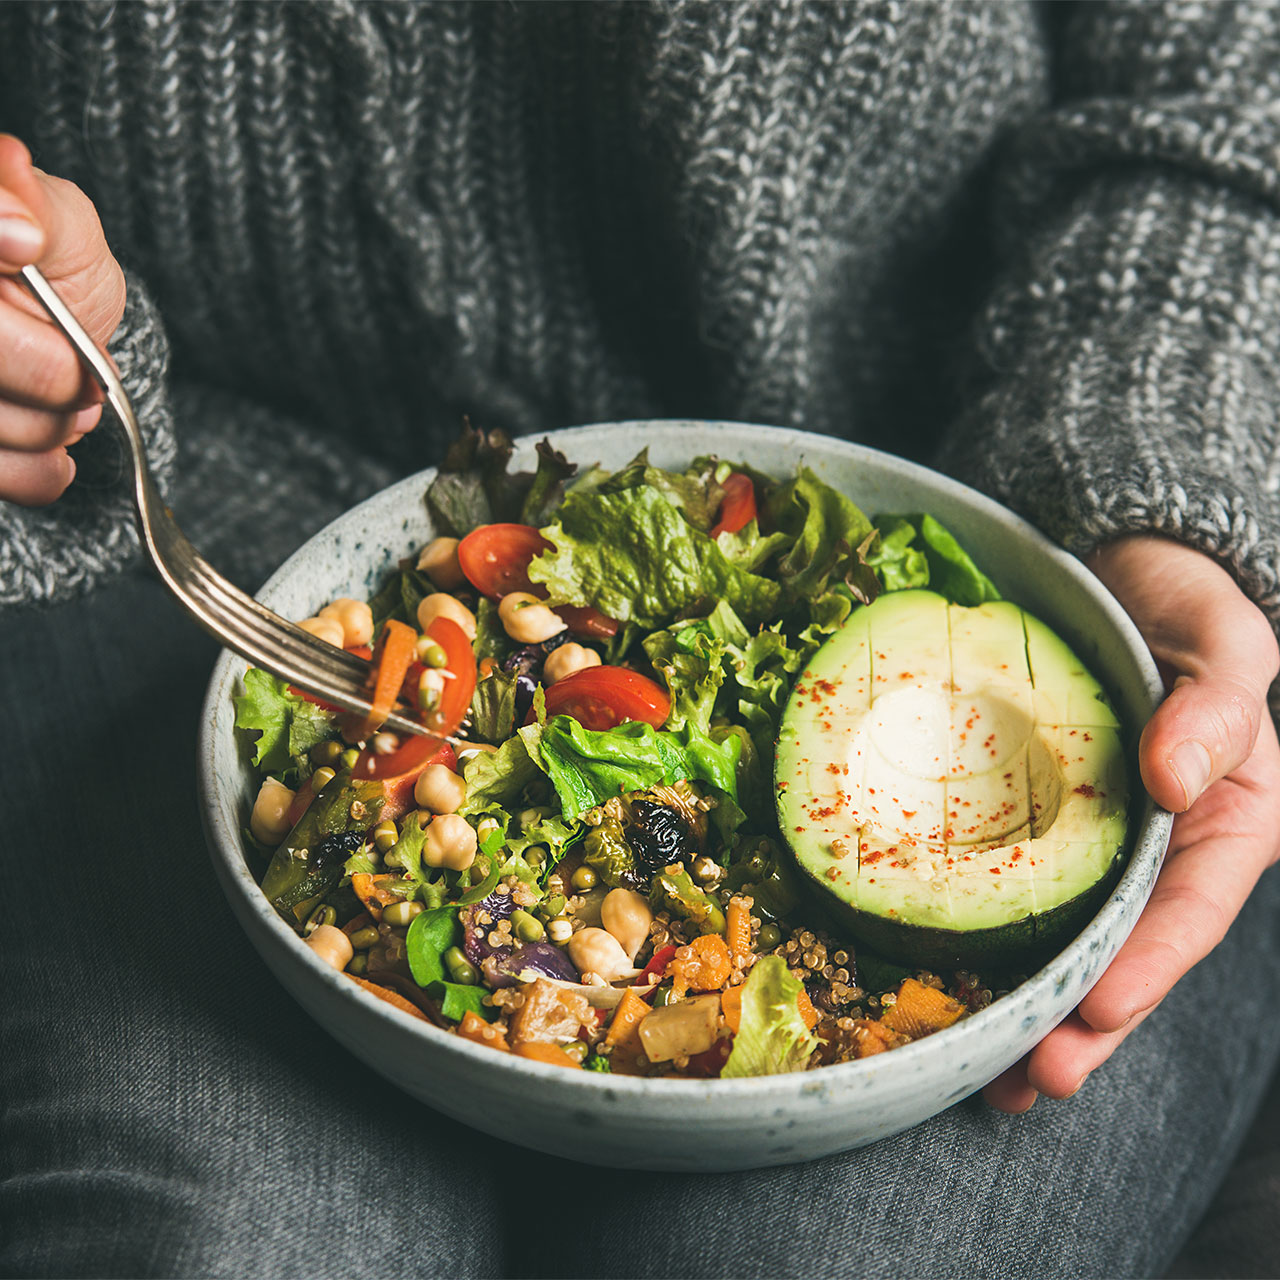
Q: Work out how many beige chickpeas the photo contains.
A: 12